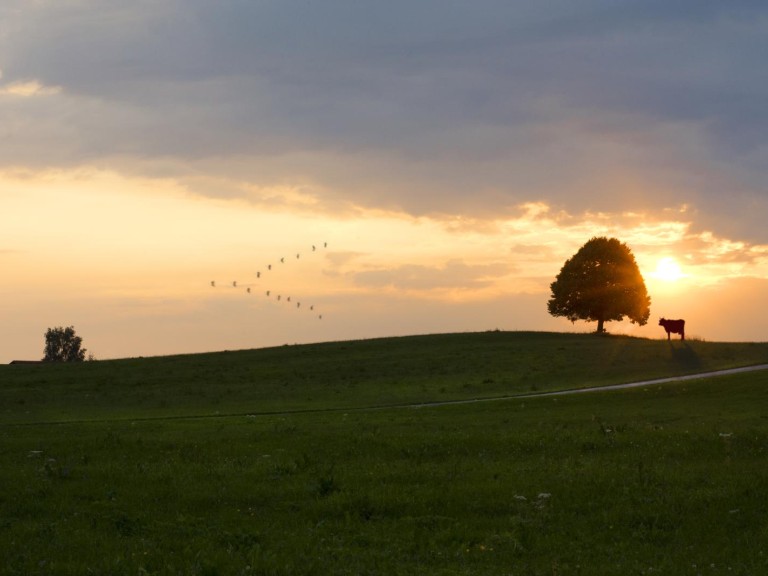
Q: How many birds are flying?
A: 15